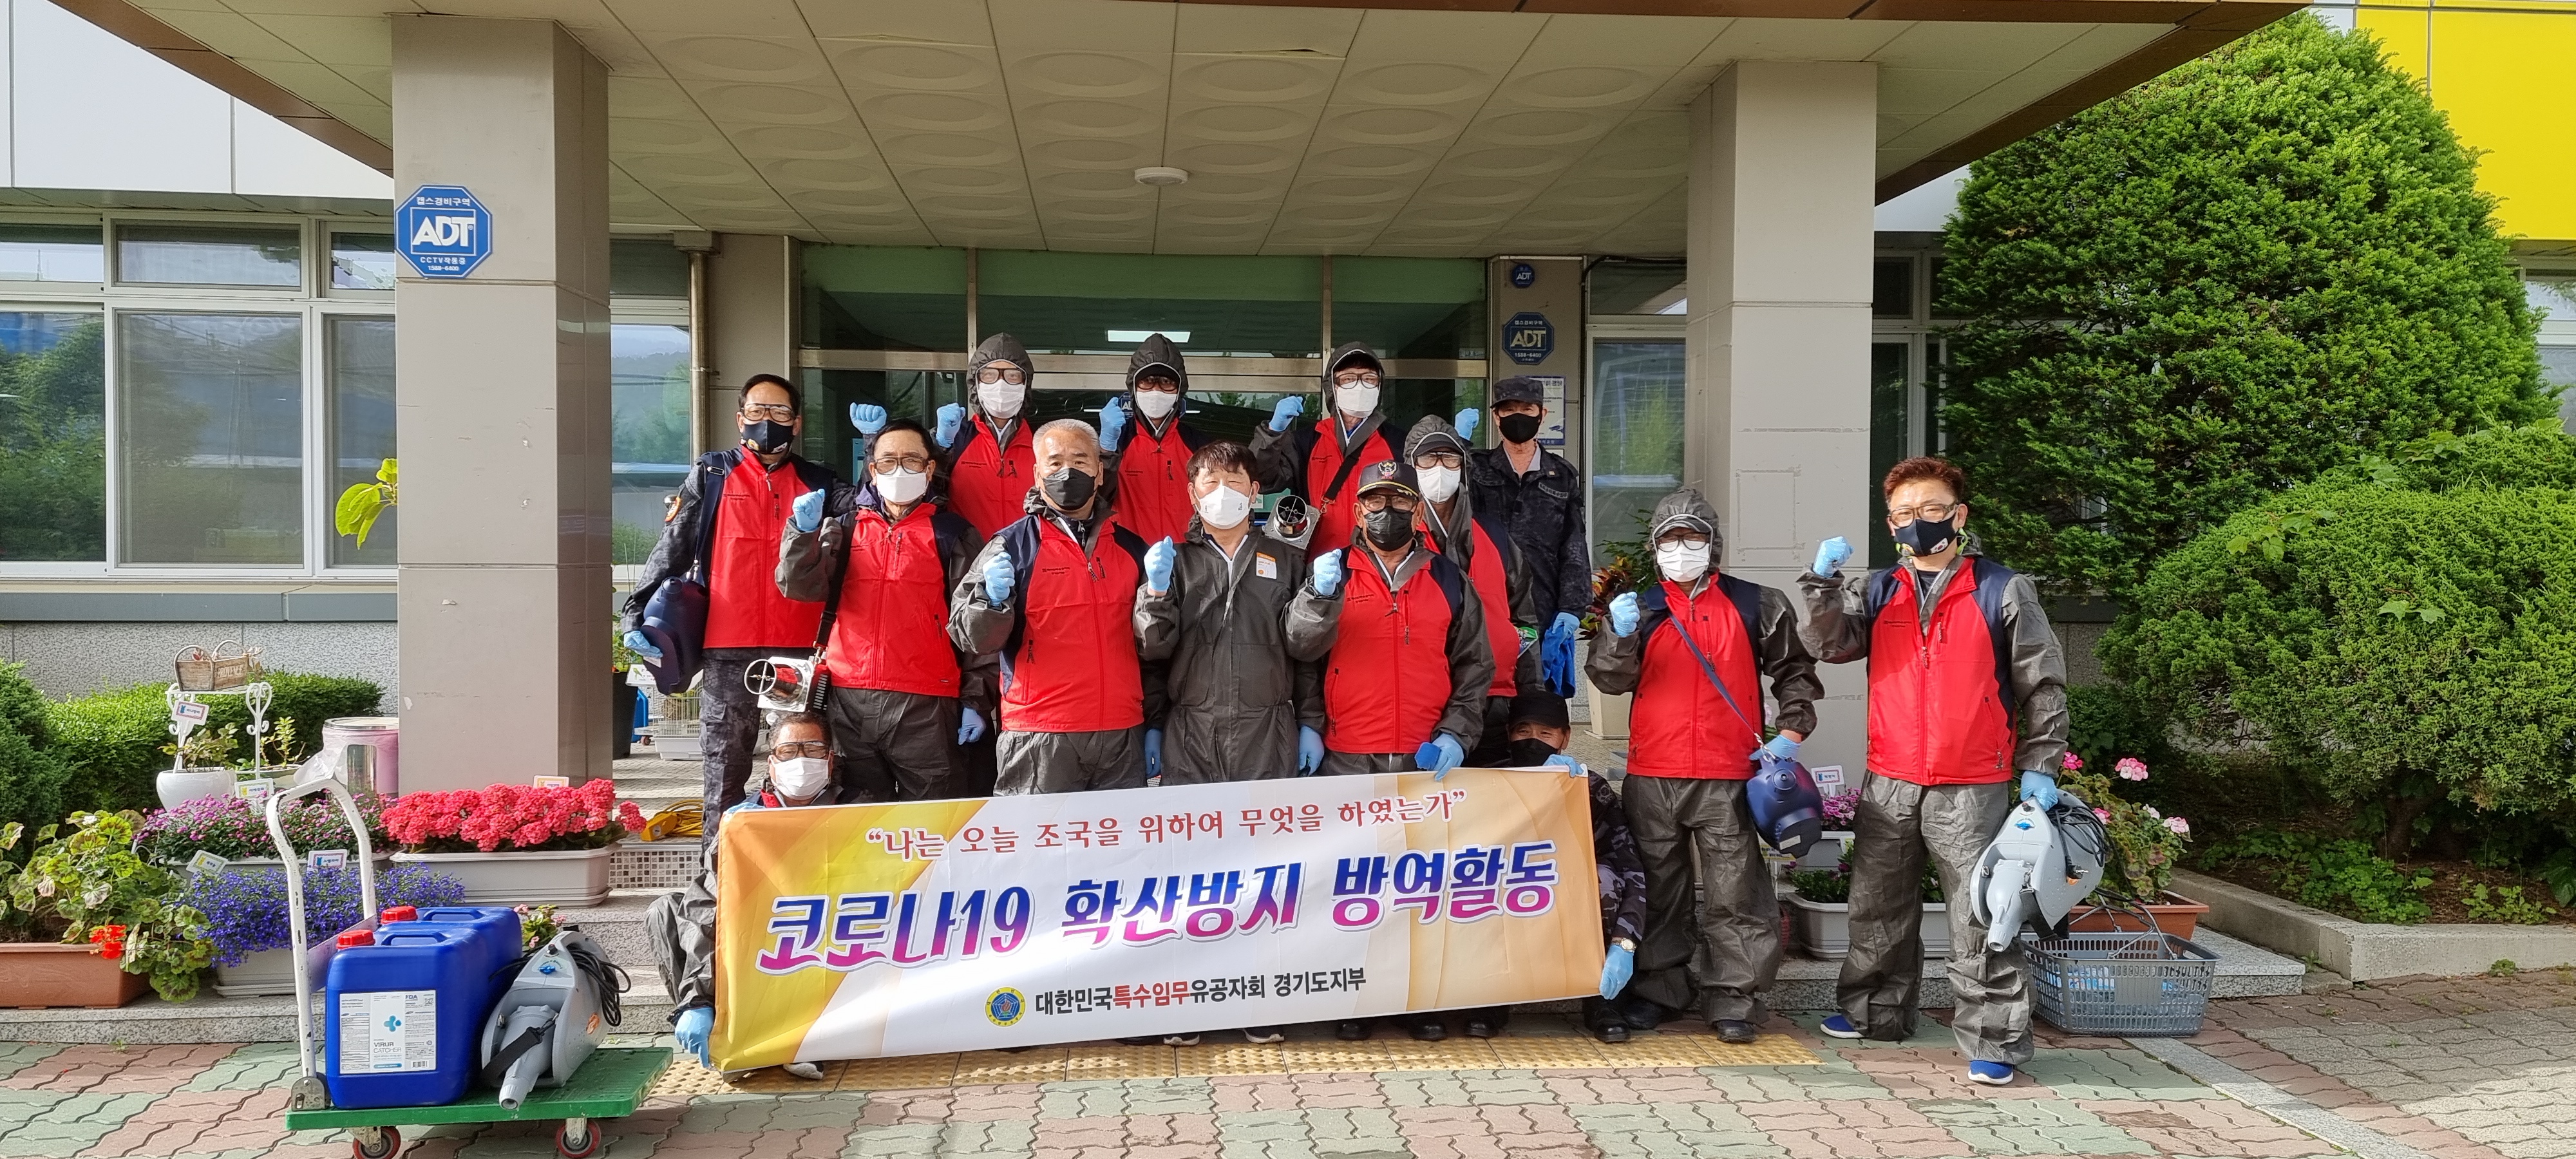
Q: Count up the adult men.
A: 14